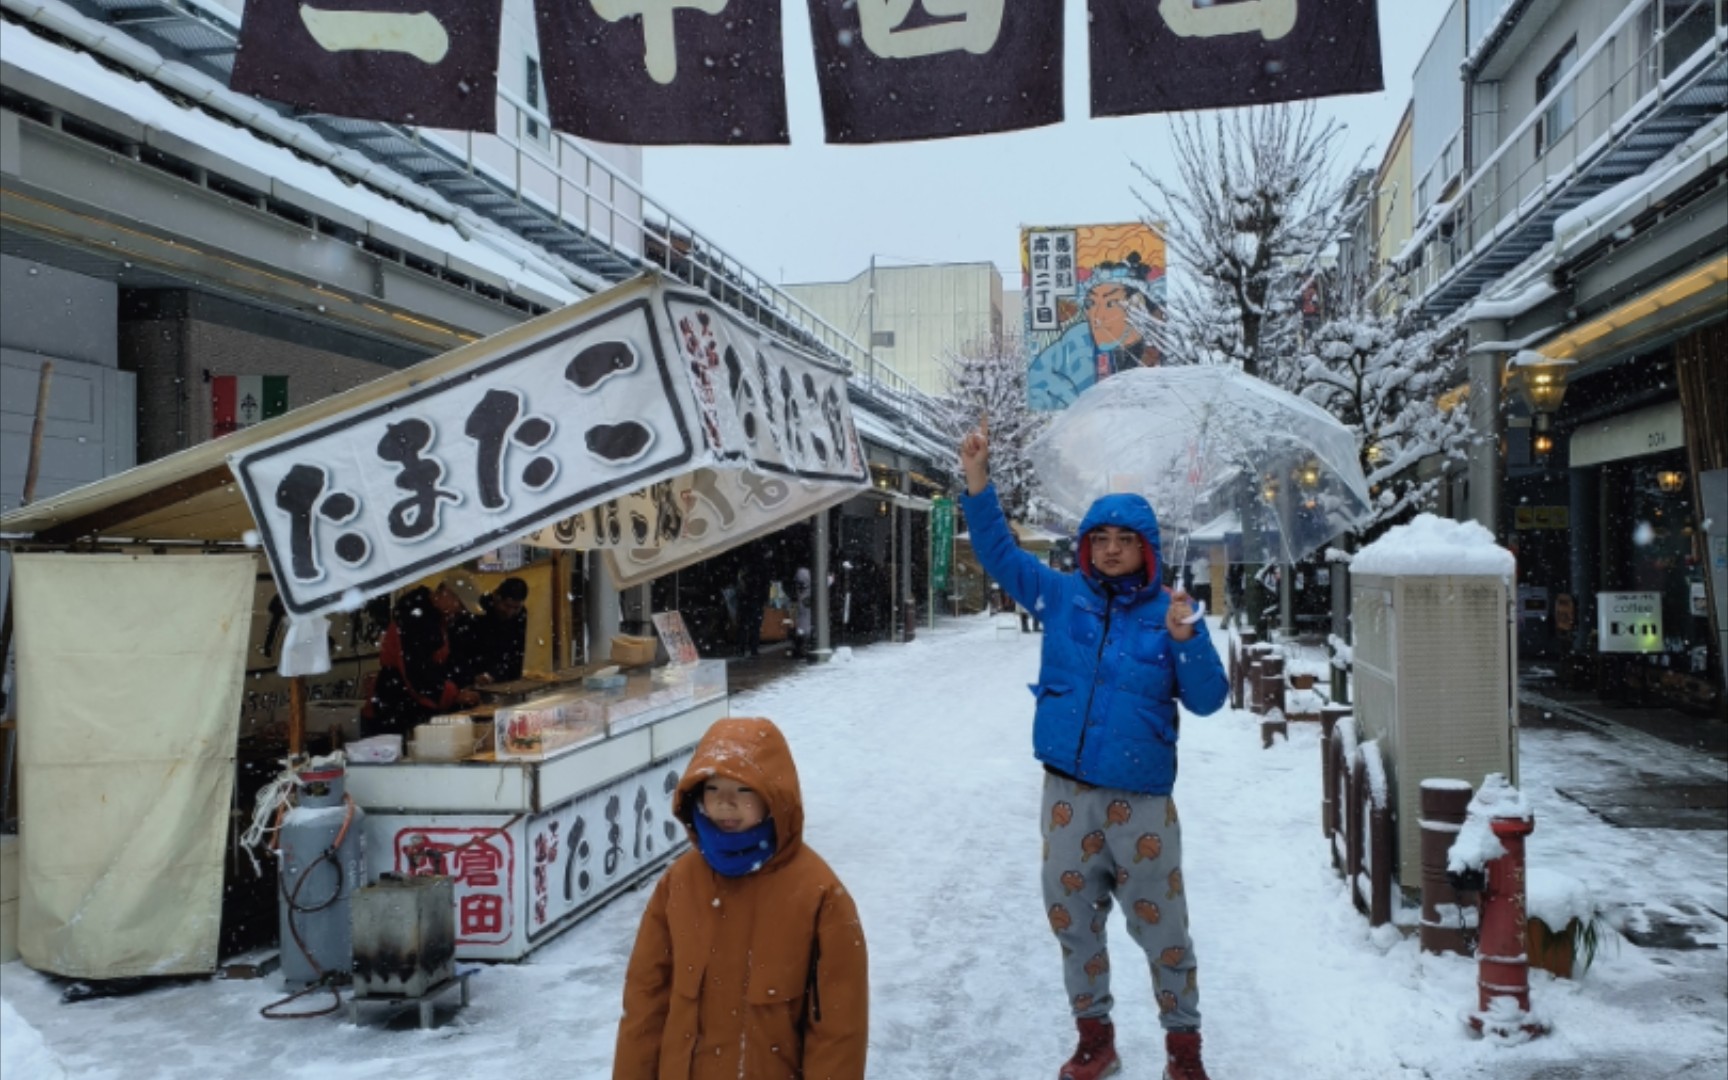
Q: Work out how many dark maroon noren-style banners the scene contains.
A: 4